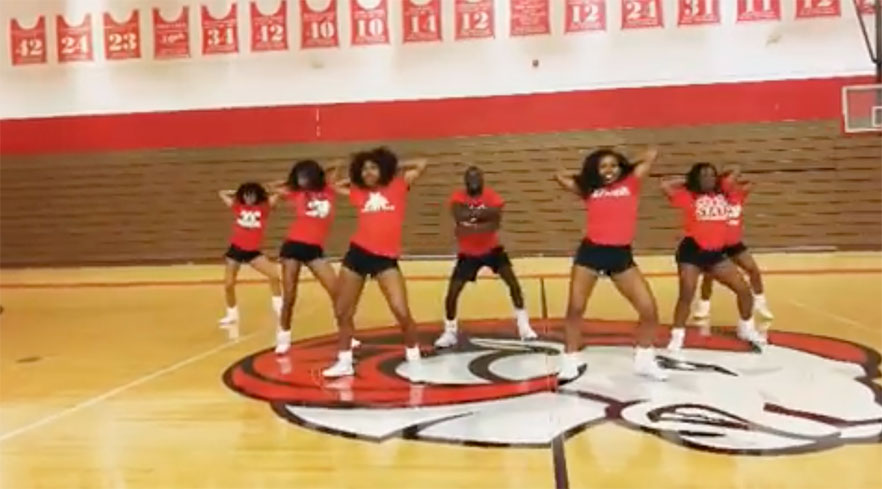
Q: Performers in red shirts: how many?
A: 7